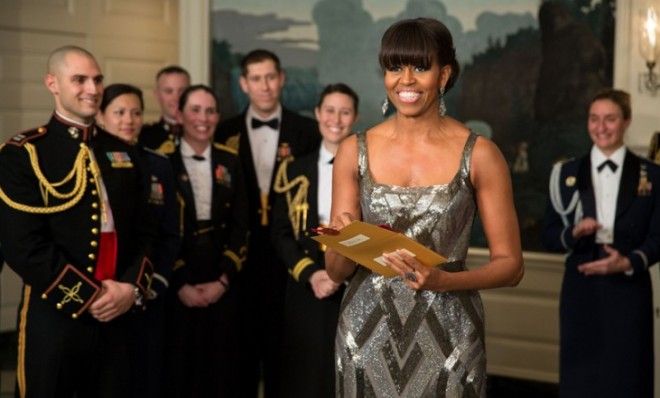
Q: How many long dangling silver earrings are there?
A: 2